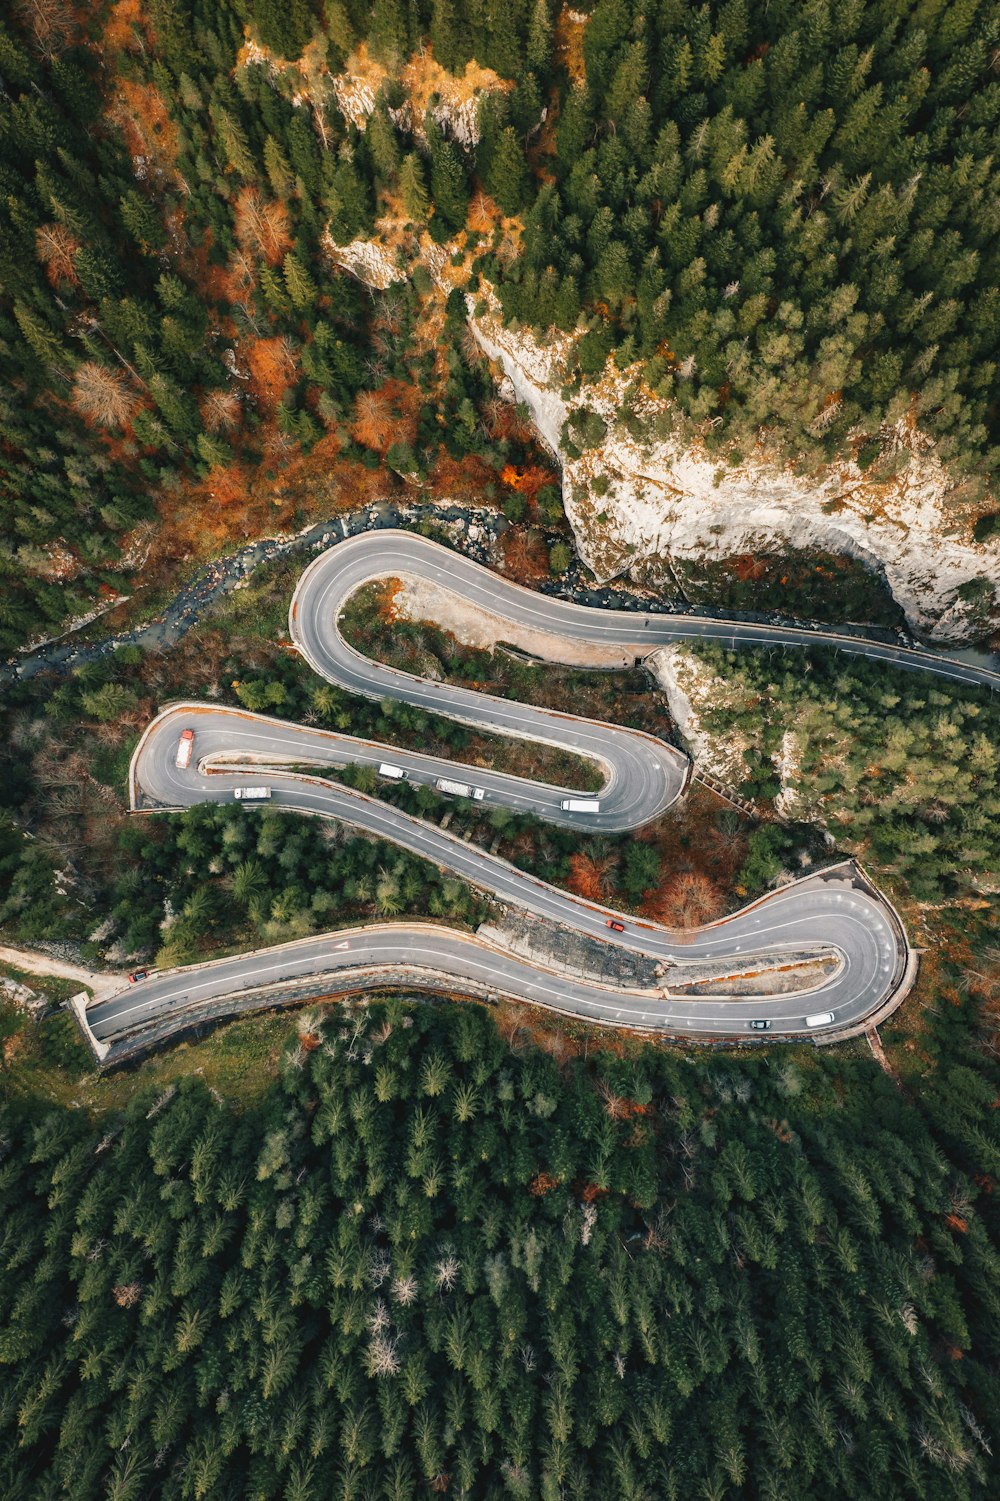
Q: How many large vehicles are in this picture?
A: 6